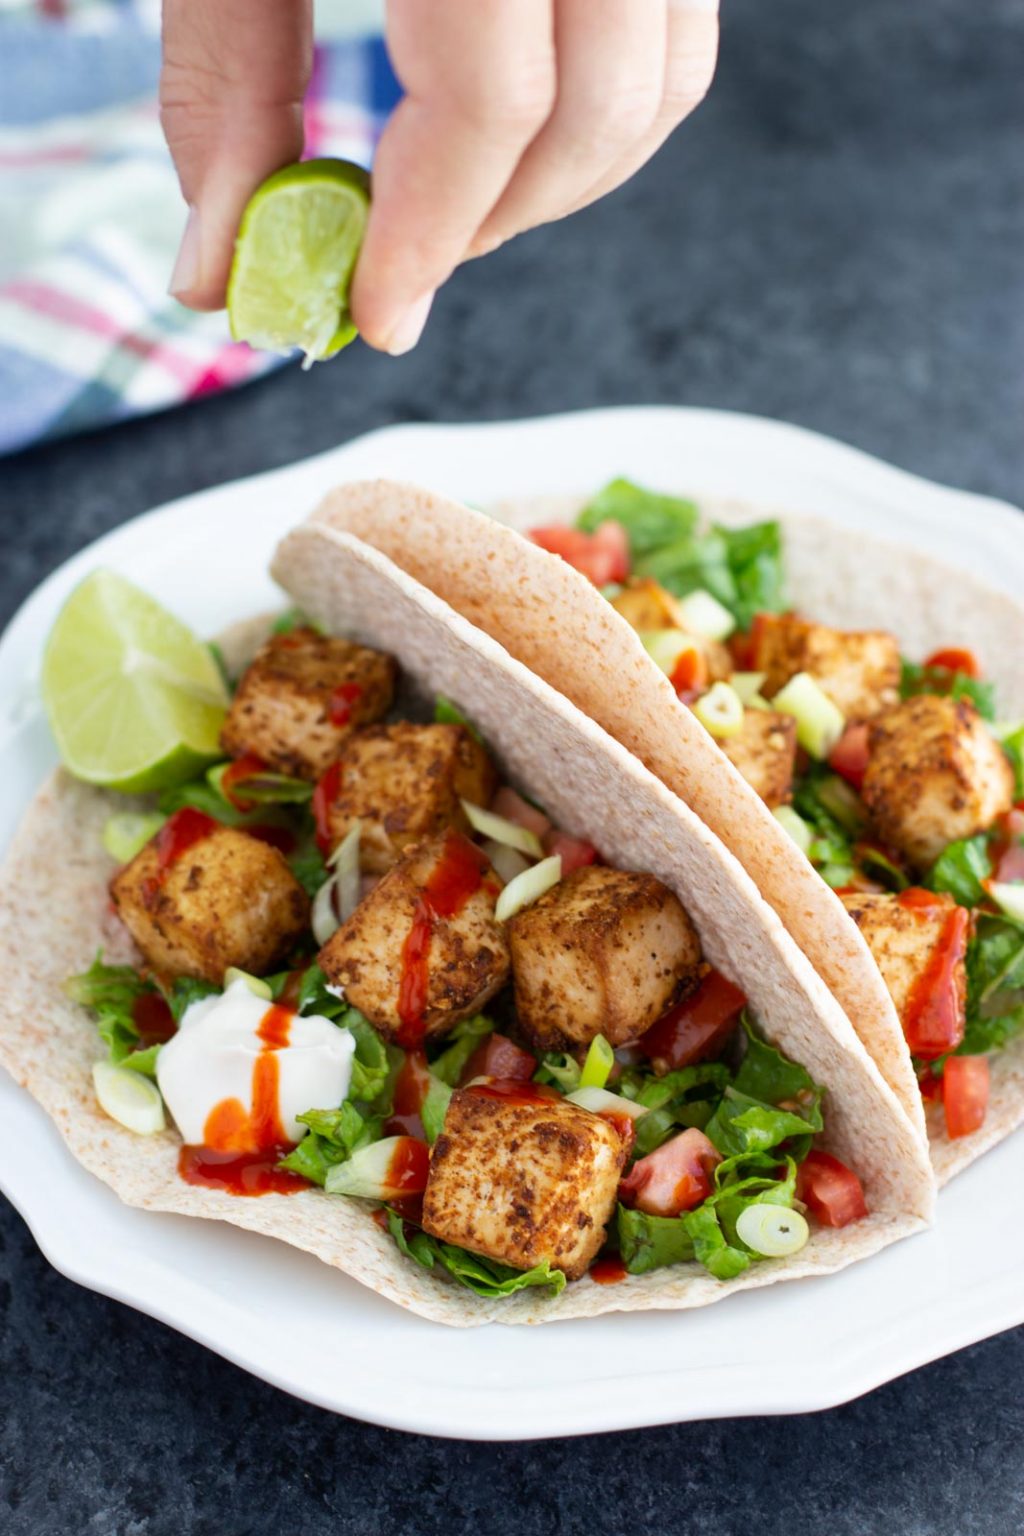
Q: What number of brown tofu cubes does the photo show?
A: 11